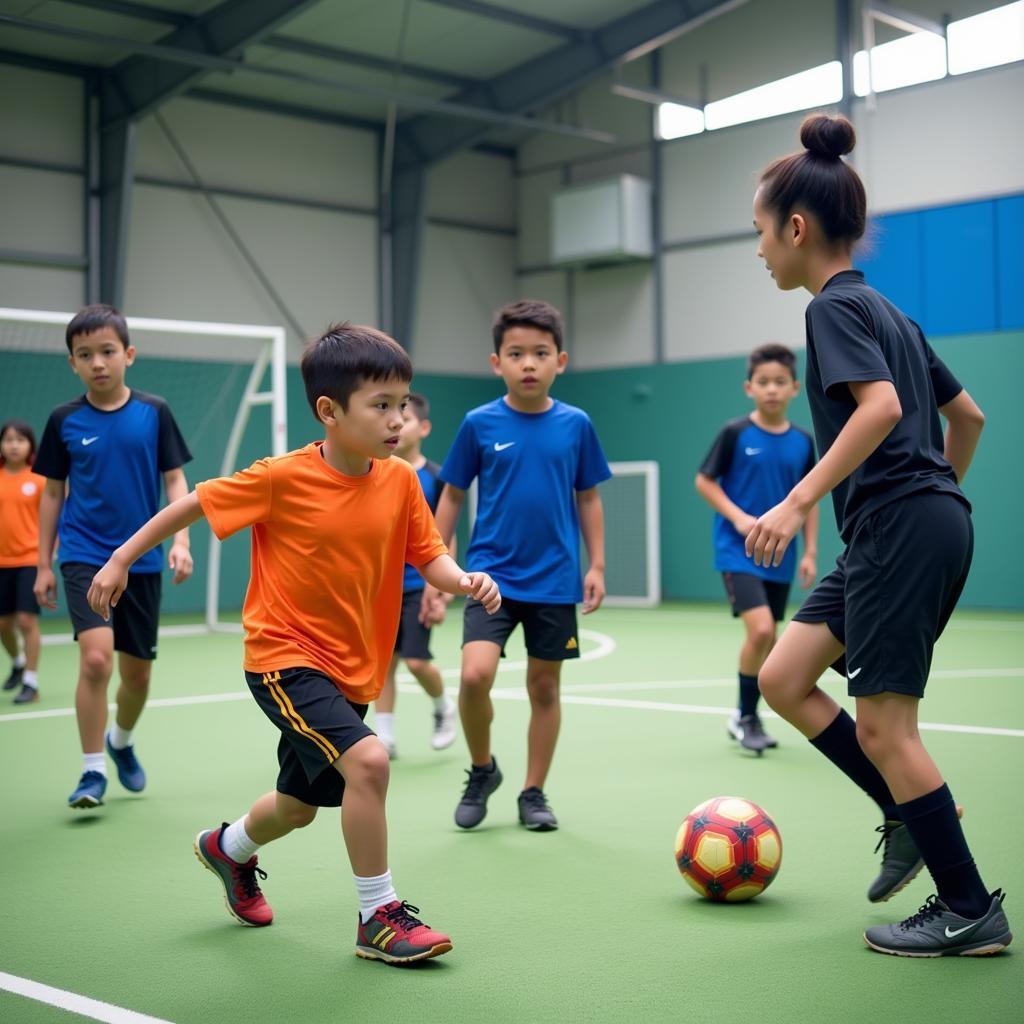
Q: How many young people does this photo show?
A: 7